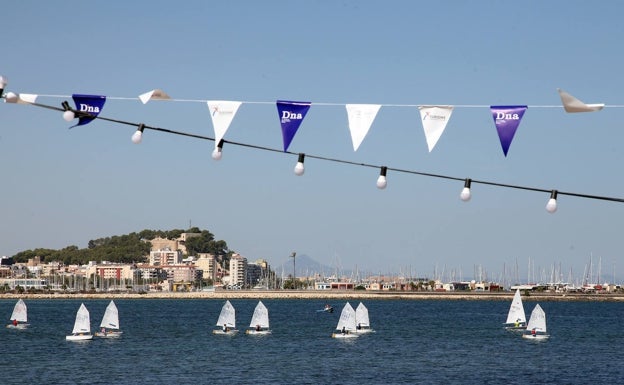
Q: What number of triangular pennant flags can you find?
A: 9